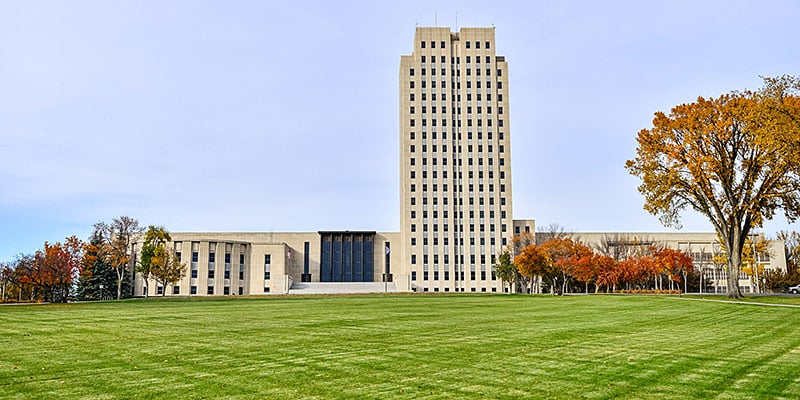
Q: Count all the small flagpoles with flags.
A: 2